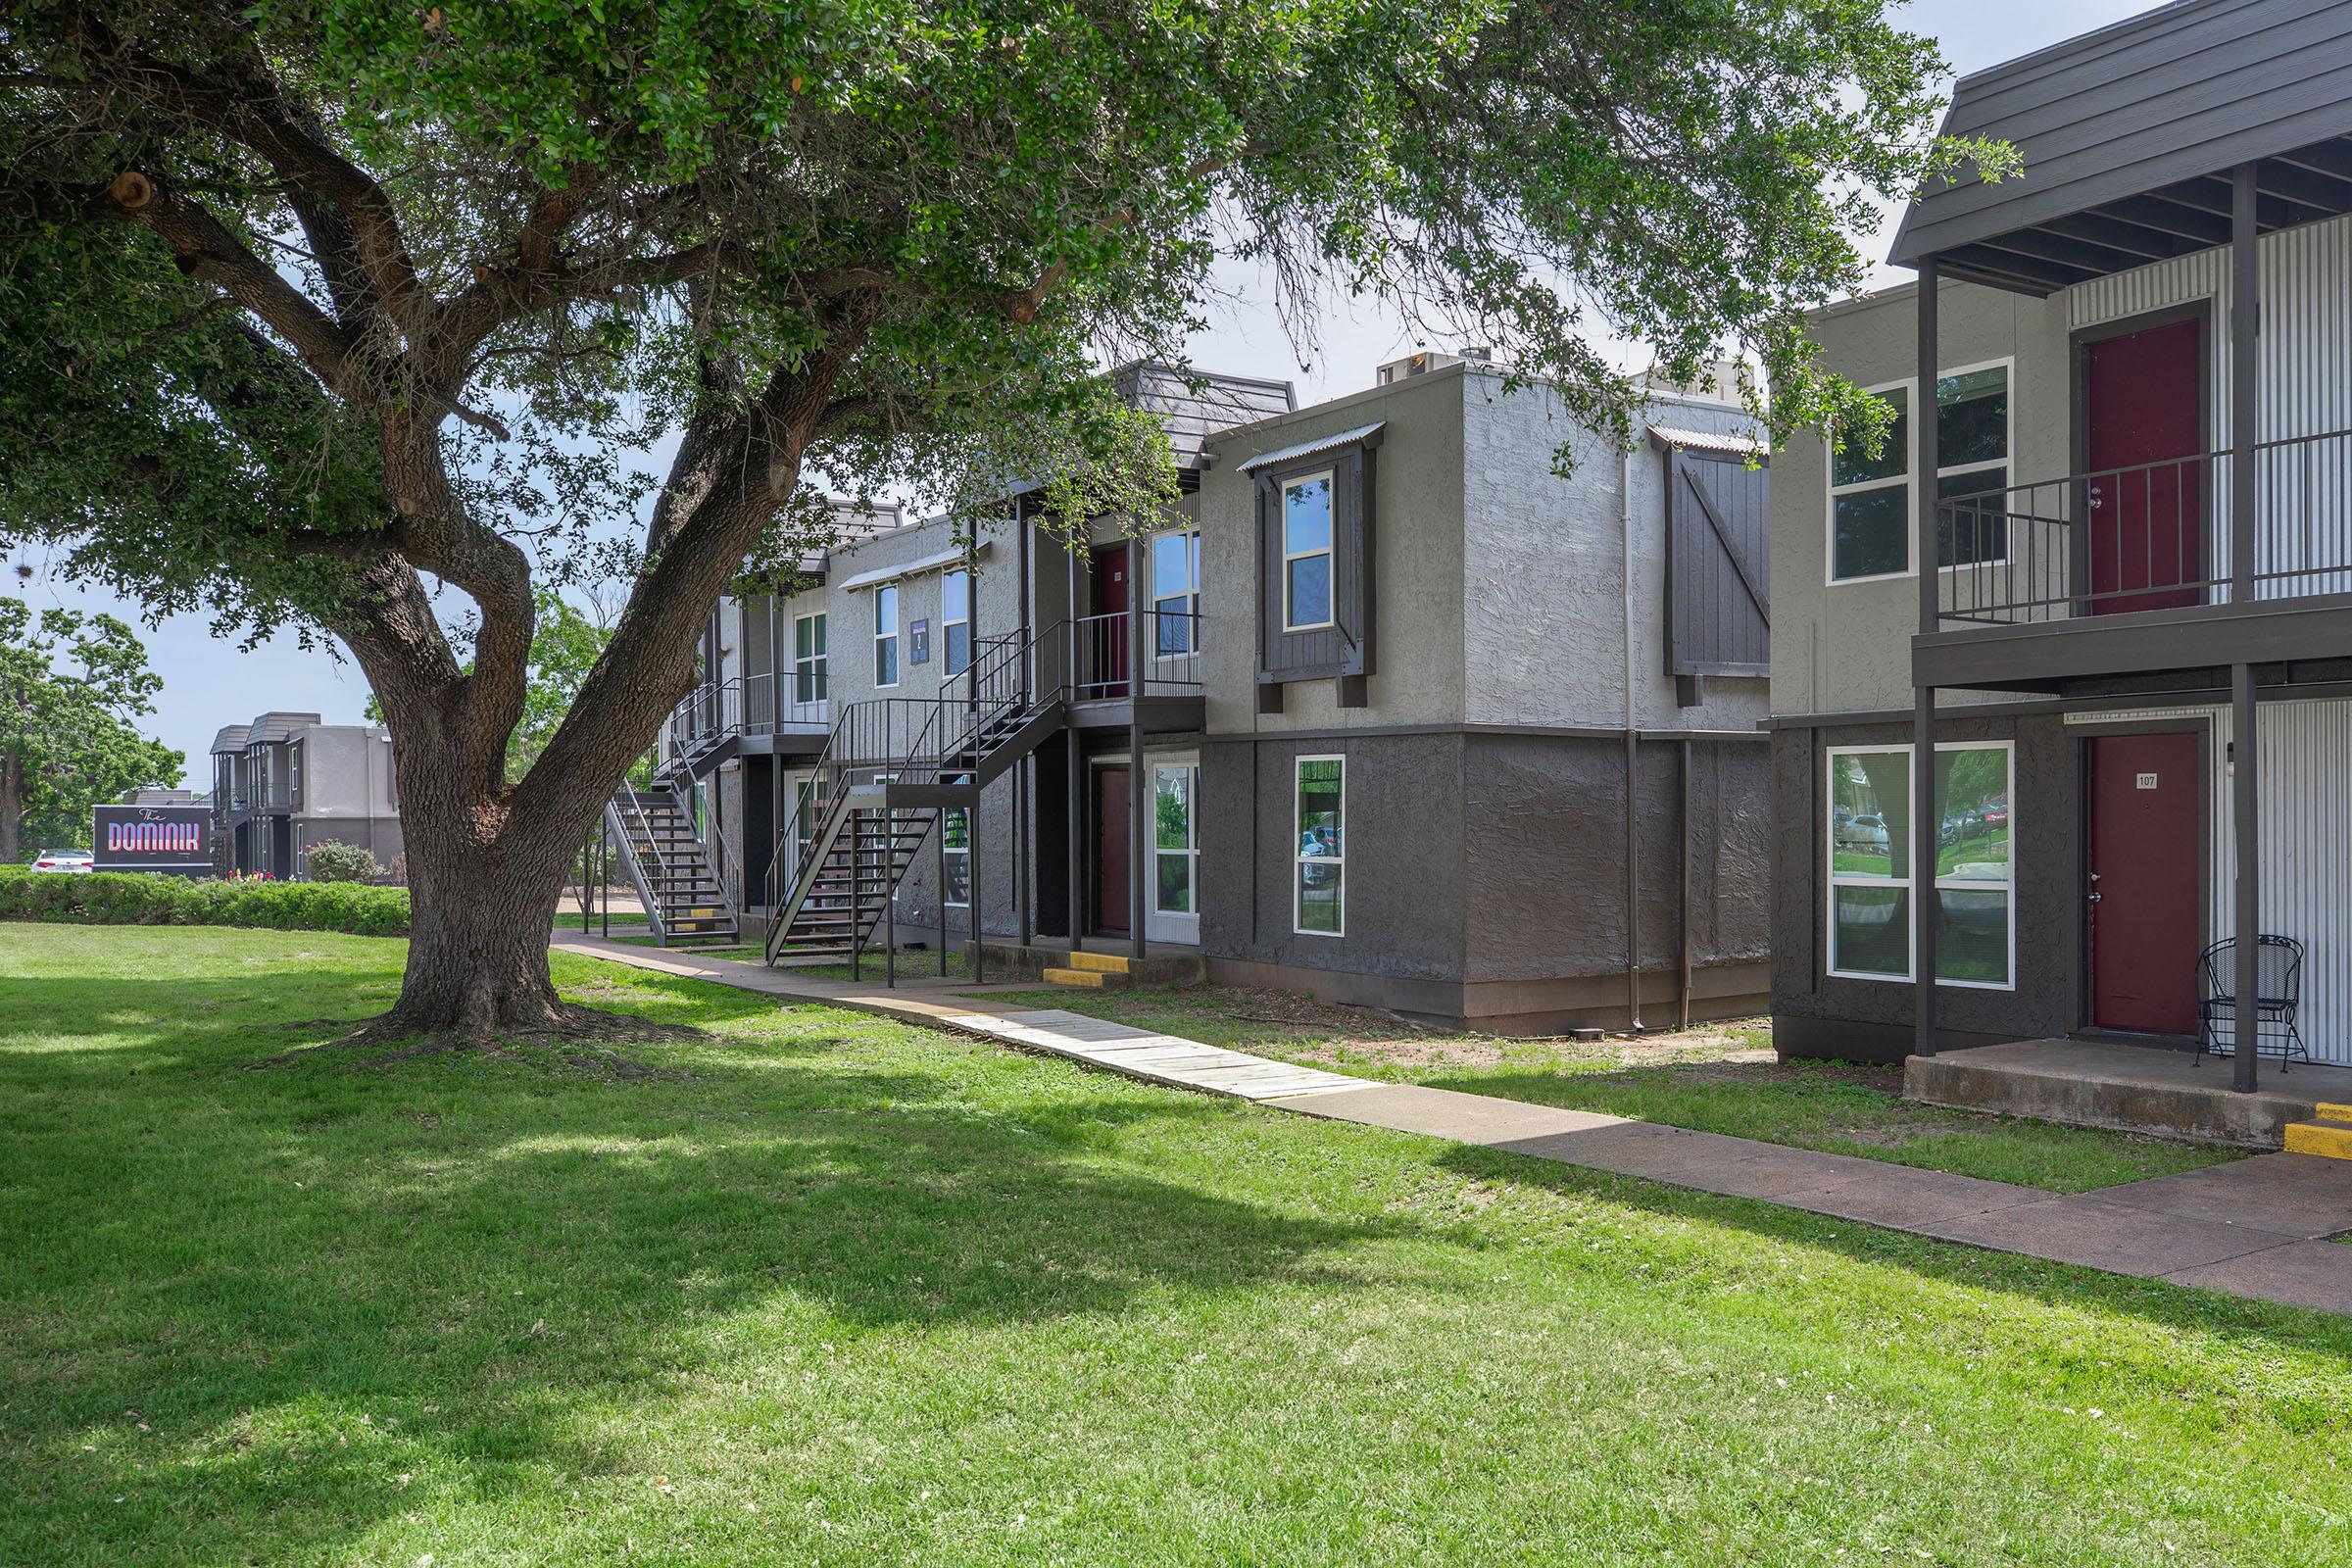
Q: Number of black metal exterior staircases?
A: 2